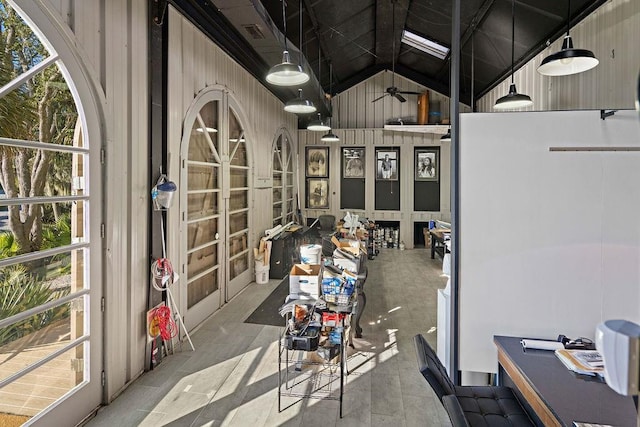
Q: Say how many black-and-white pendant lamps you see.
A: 7